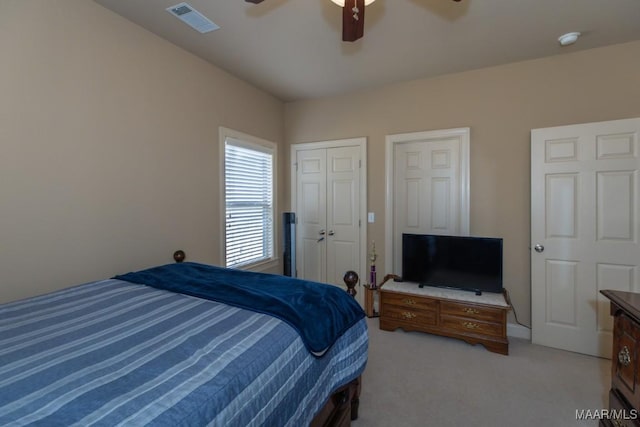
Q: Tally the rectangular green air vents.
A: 0